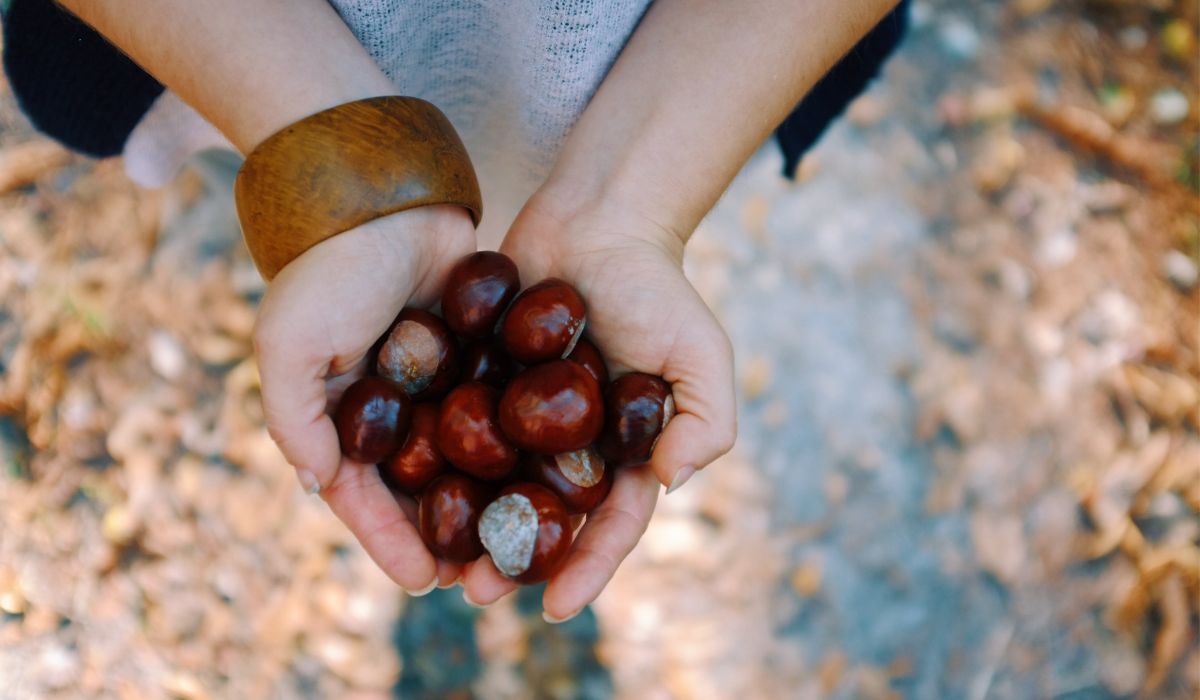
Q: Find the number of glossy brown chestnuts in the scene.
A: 13